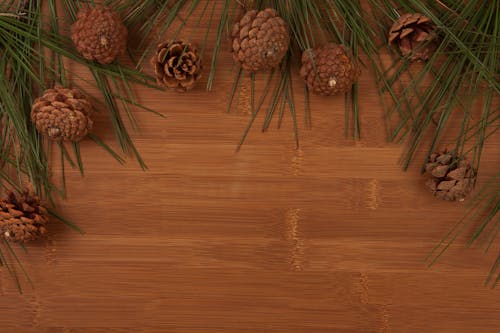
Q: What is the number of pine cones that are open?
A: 4